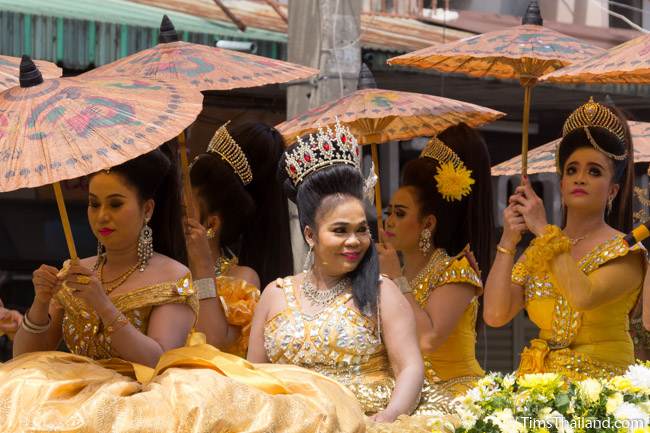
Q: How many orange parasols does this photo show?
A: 7